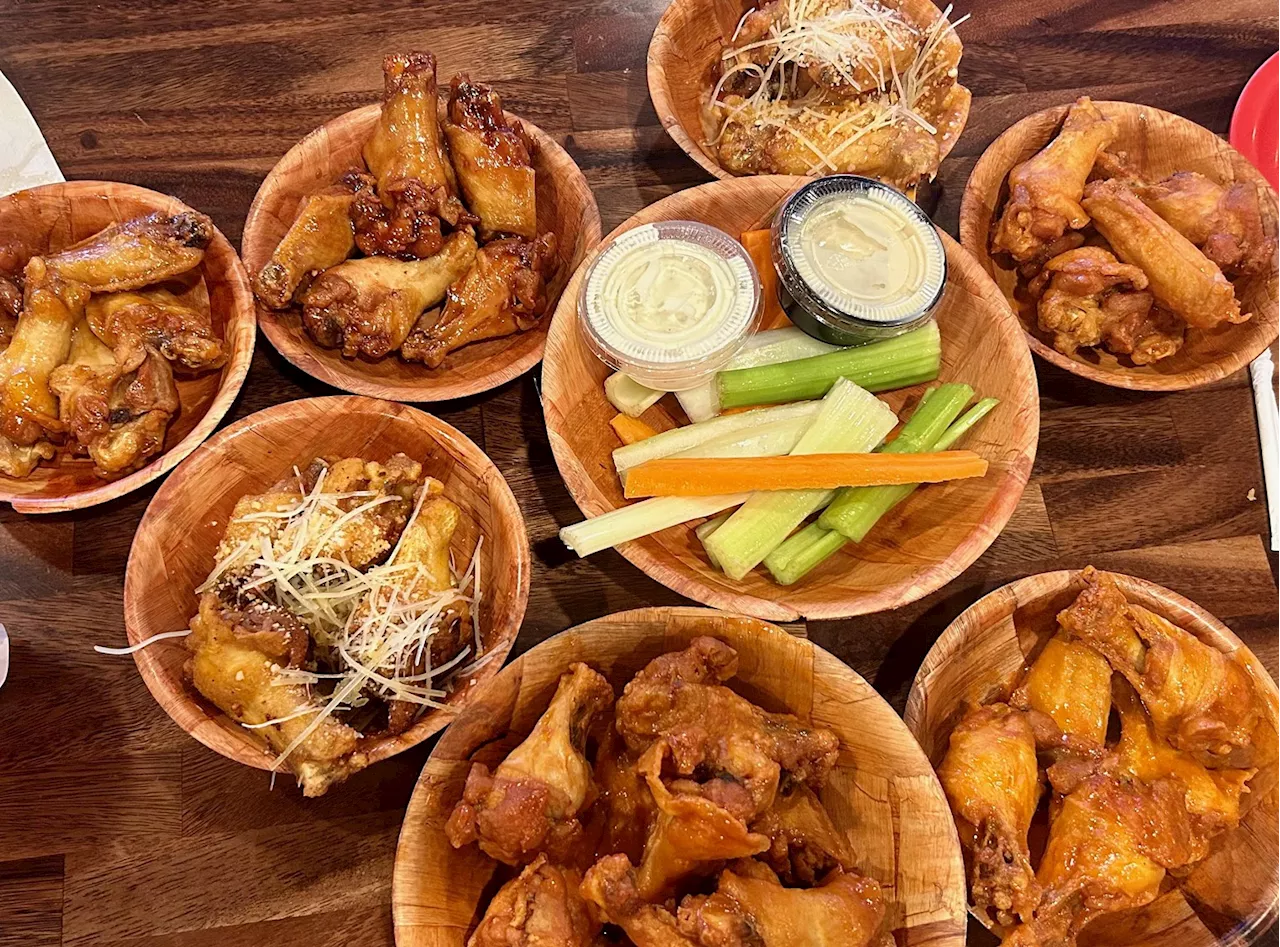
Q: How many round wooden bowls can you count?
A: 8